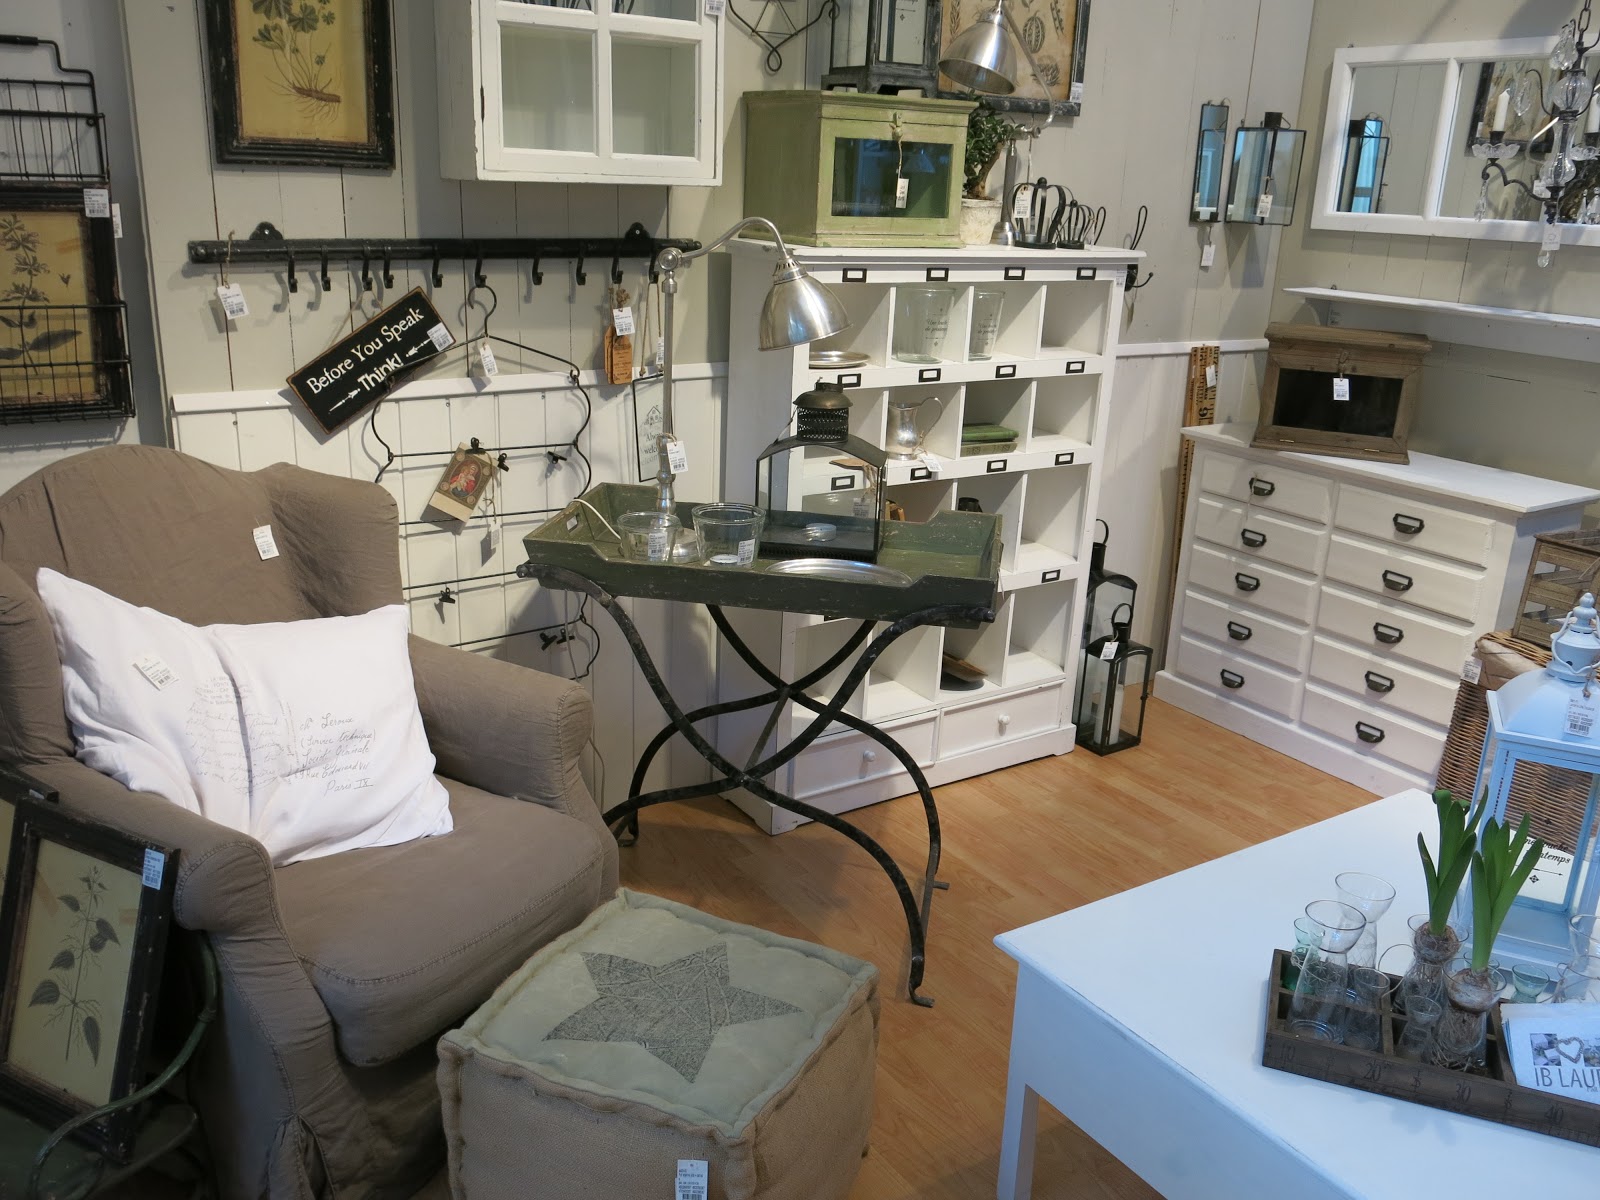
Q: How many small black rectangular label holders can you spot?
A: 13